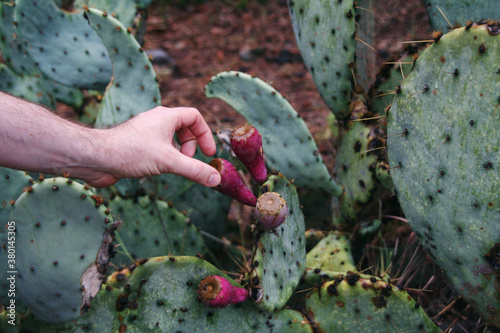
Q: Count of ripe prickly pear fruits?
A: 4